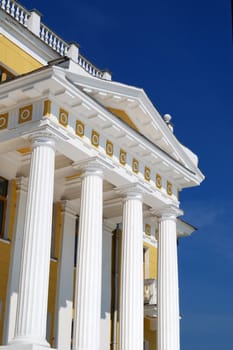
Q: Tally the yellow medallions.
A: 11